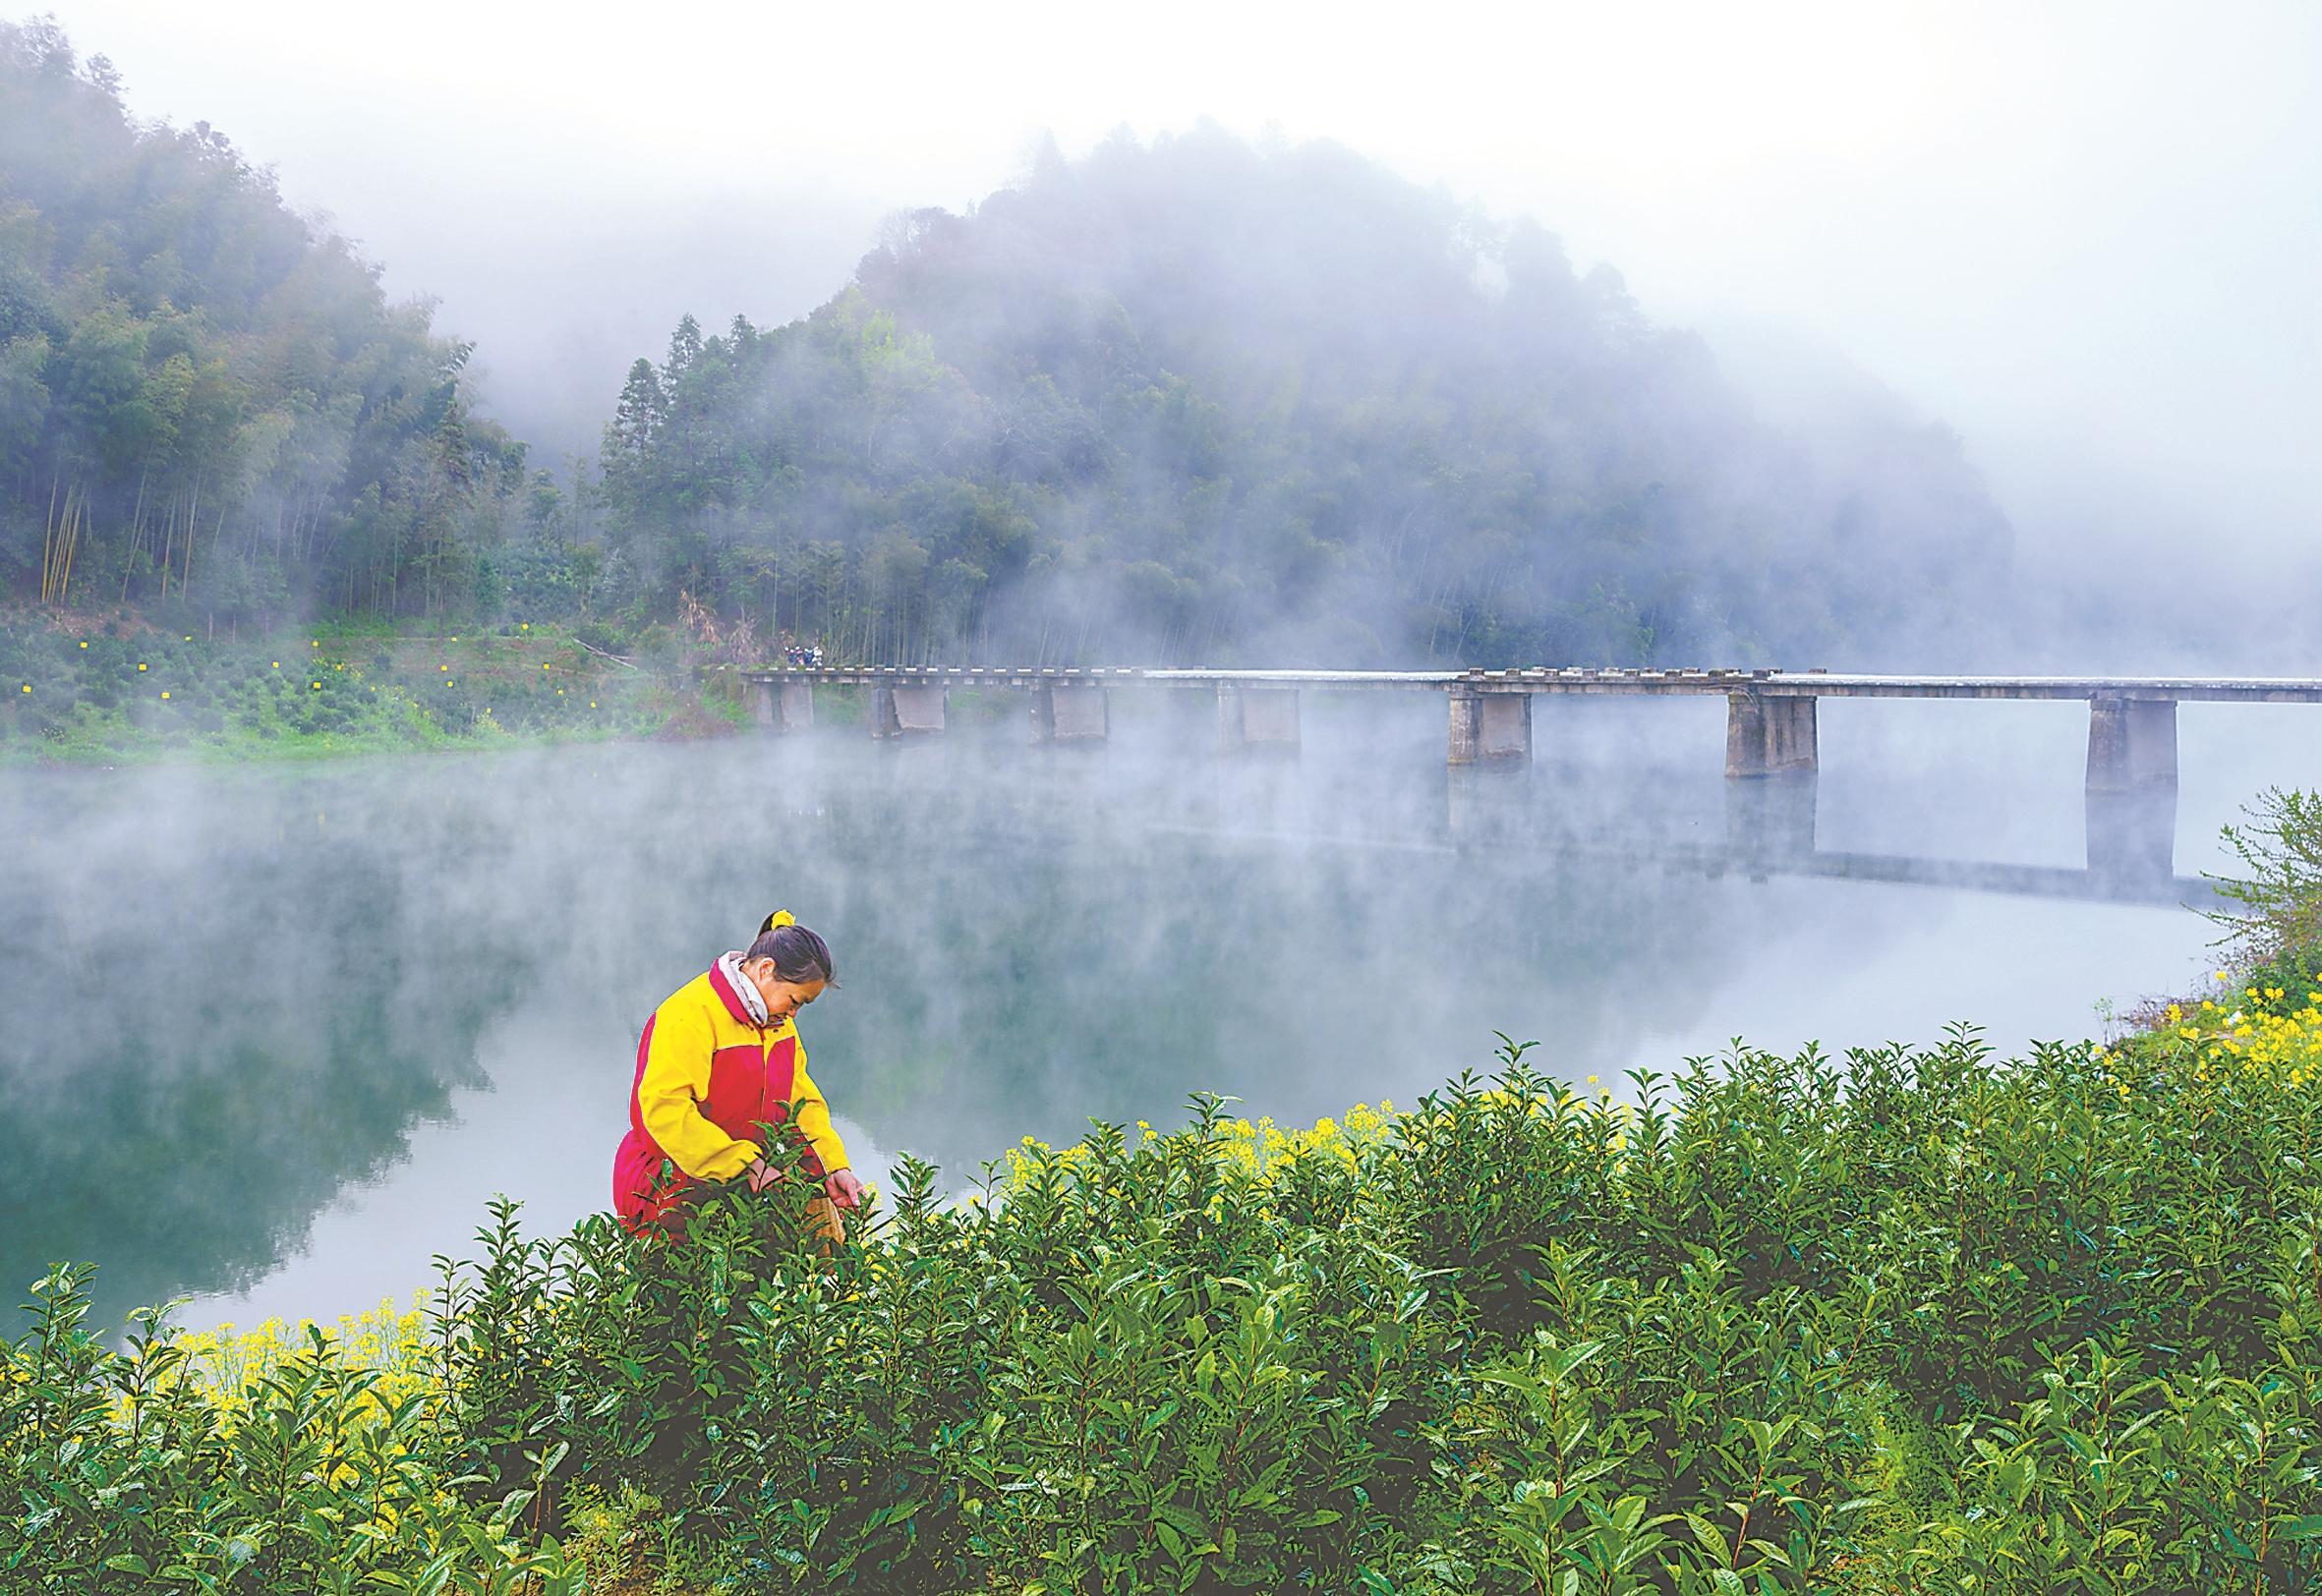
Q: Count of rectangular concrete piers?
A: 7